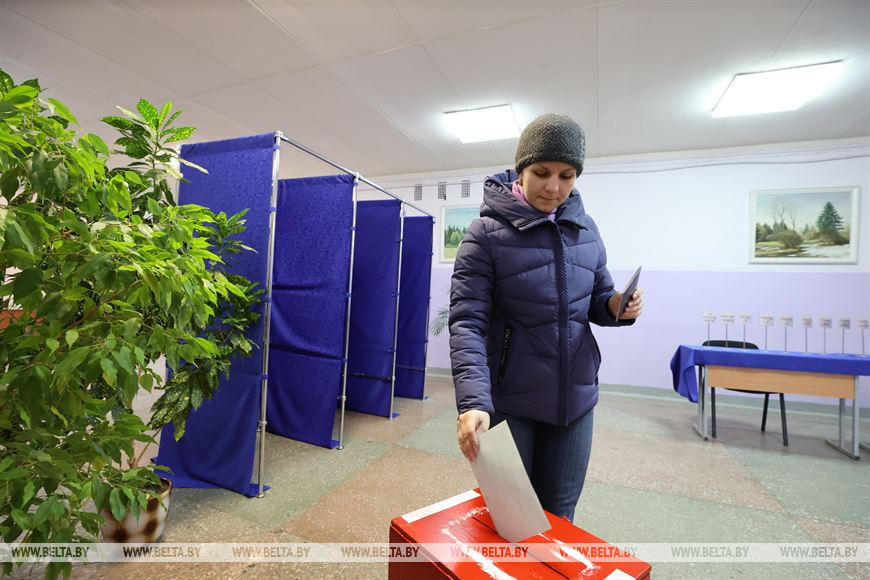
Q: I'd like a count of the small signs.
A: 9